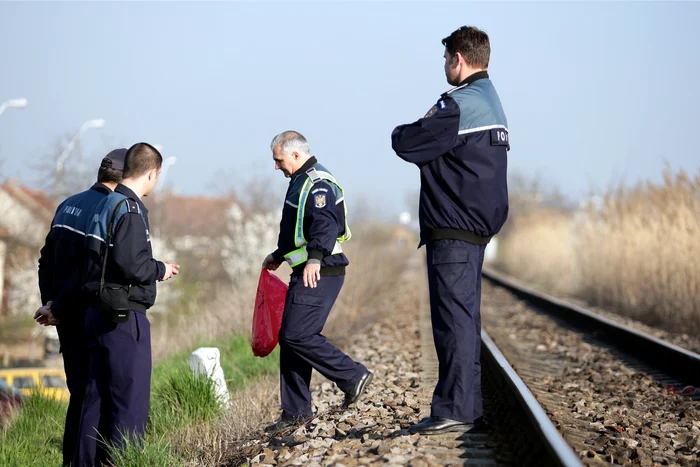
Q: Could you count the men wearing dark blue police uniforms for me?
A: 4